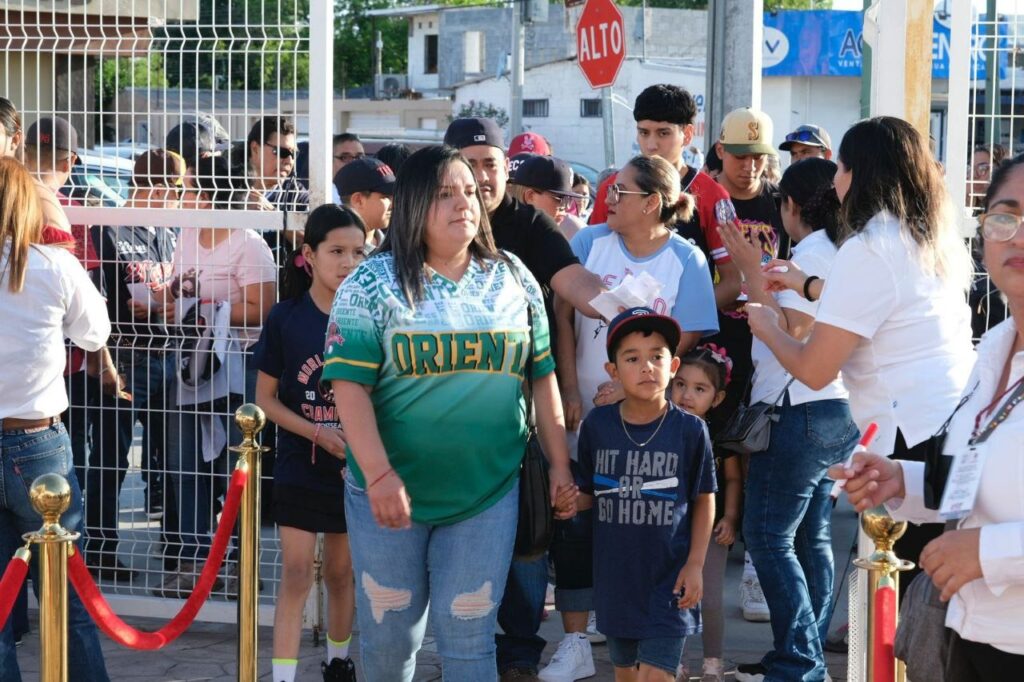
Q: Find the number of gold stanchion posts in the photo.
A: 3